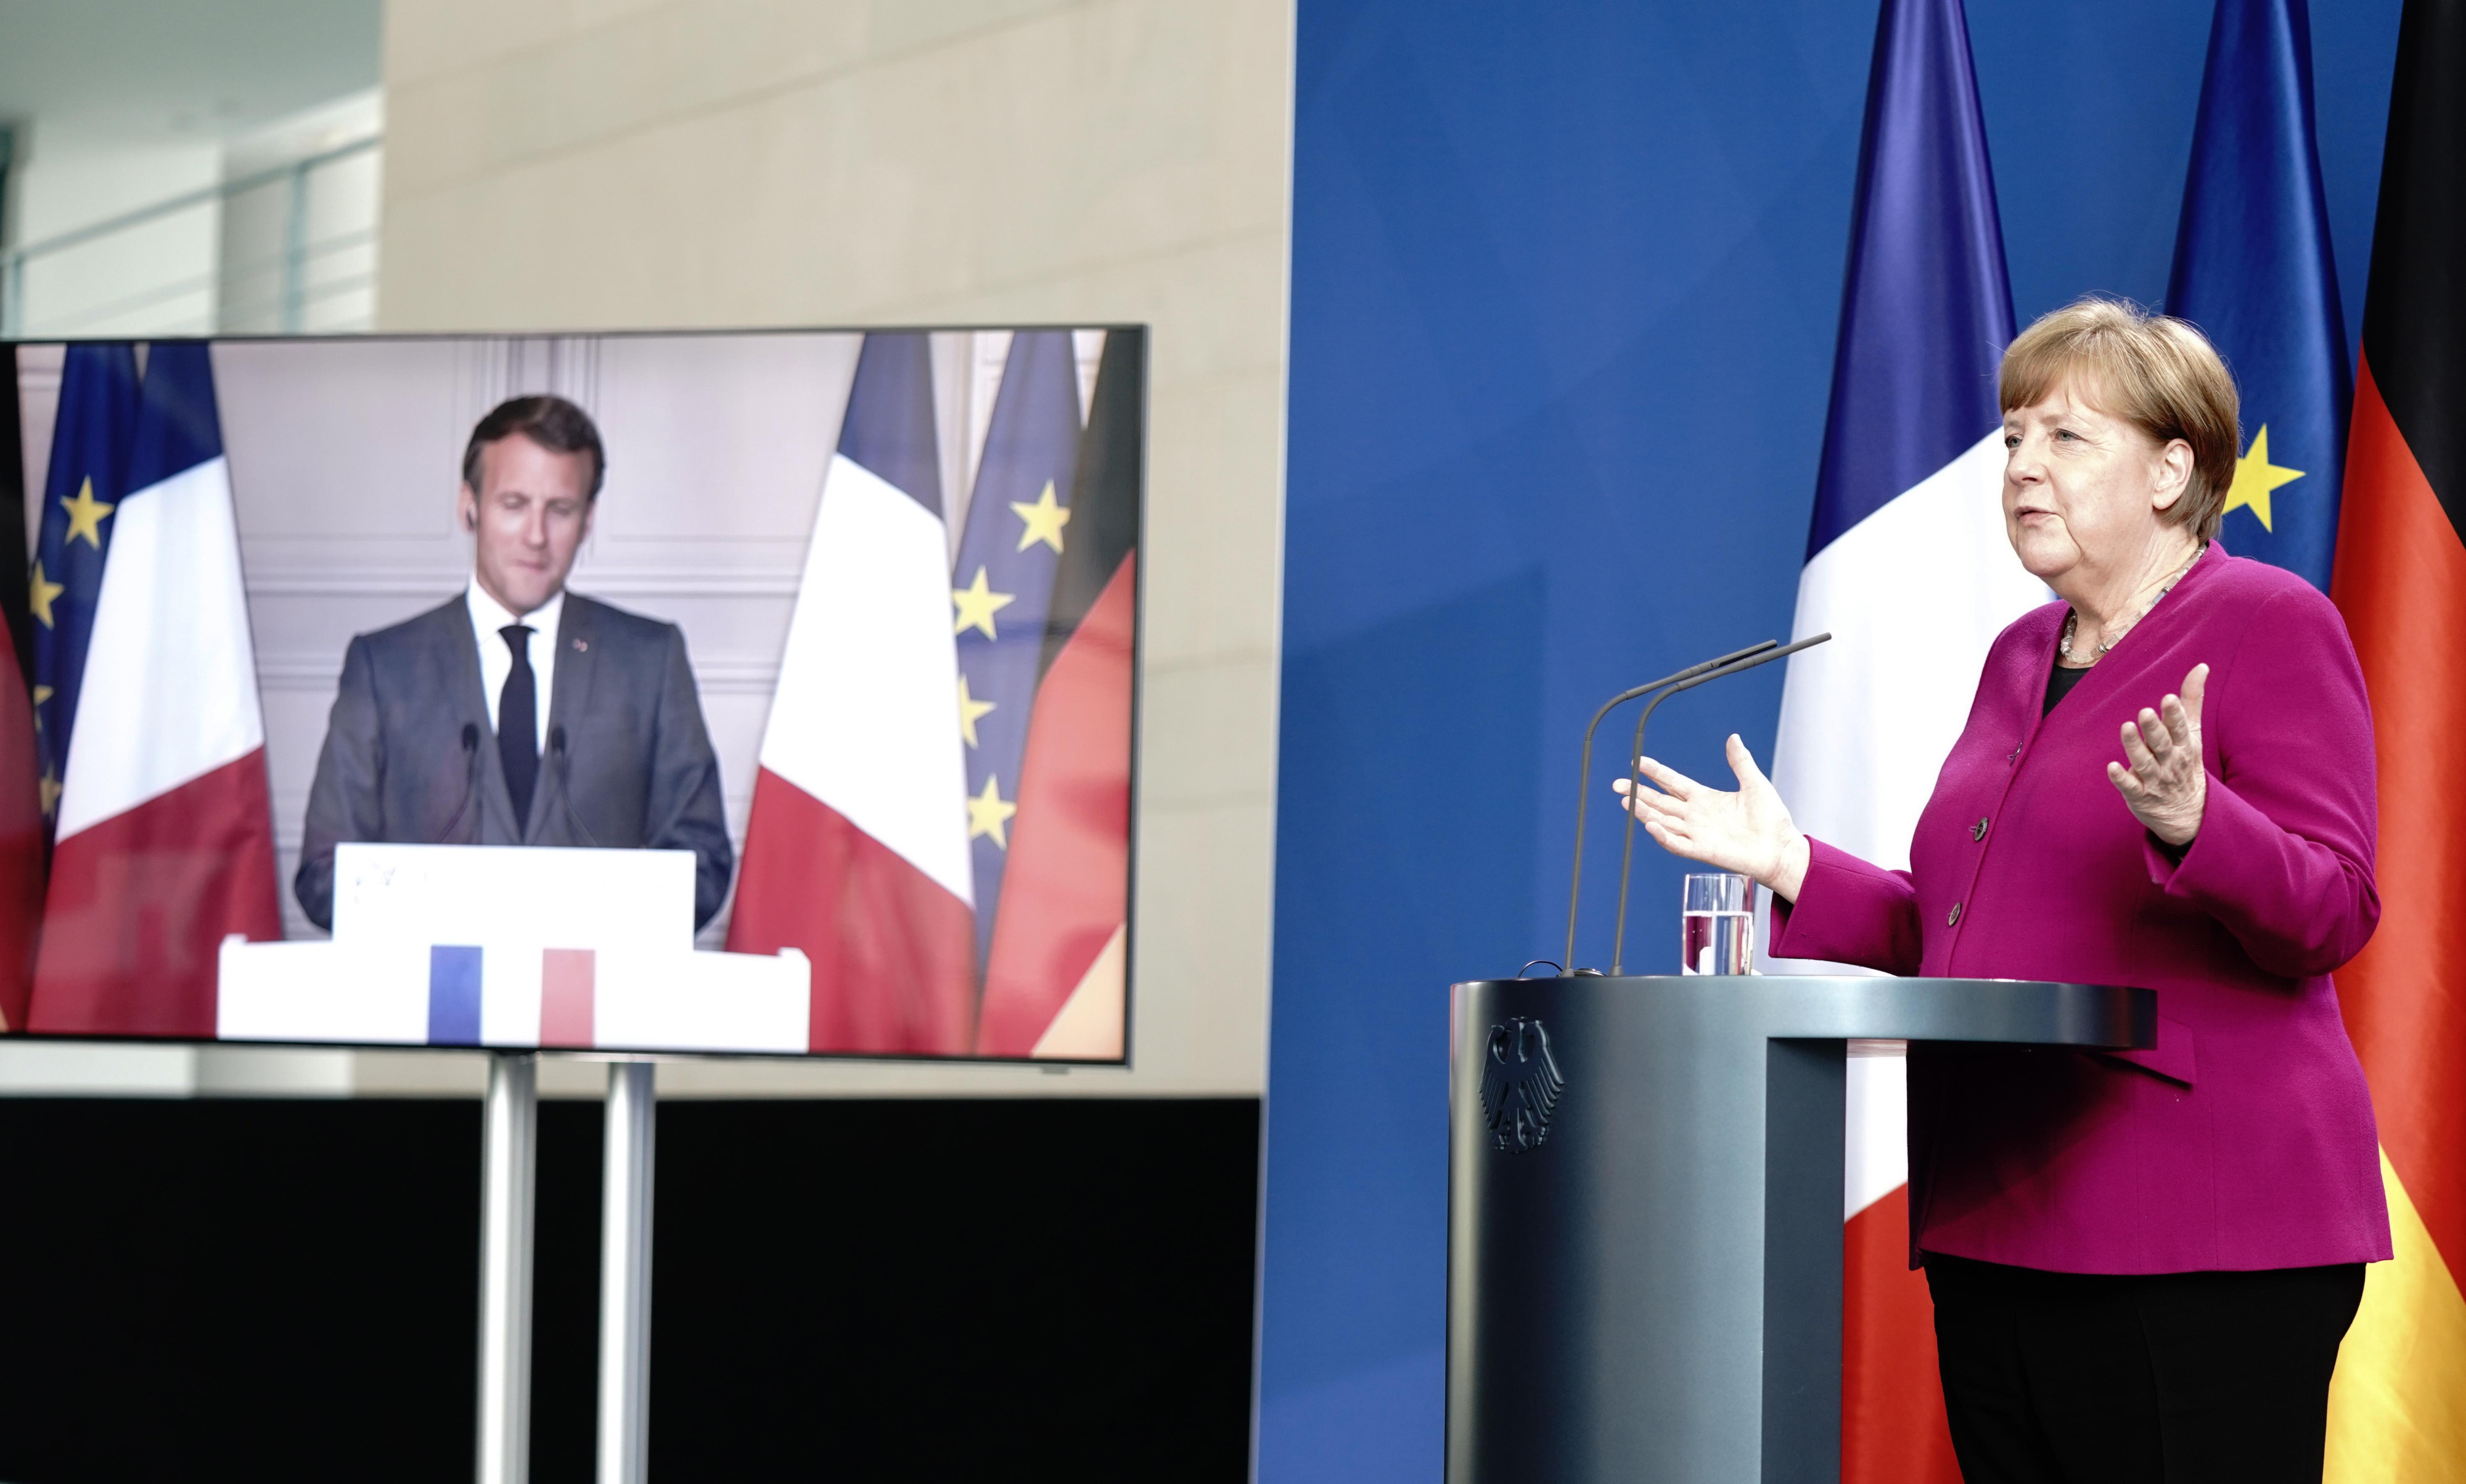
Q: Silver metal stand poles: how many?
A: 2